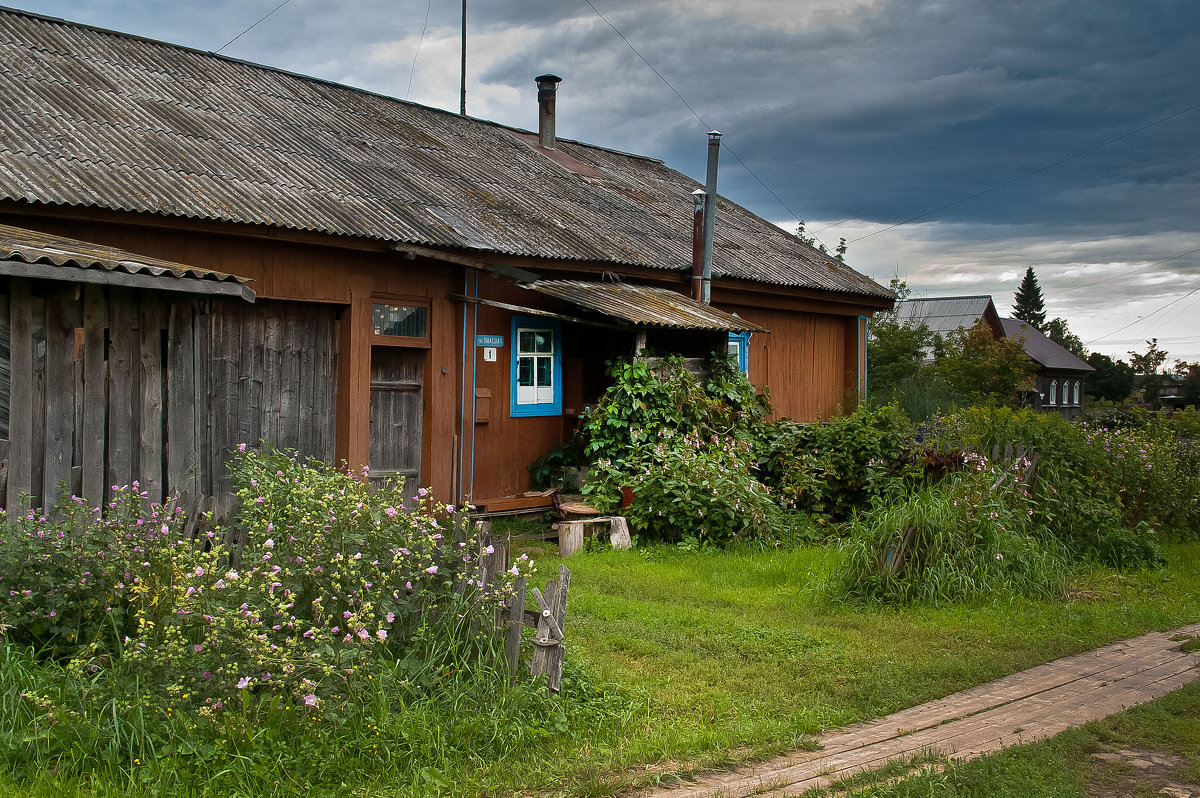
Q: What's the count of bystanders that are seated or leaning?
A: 0